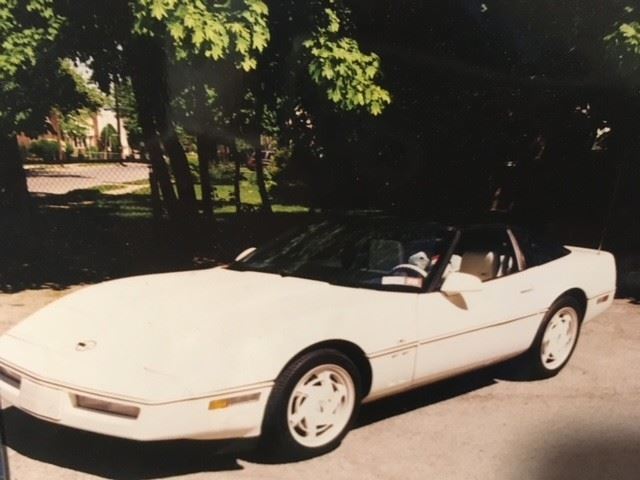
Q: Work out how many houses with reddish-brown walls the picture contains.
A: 1